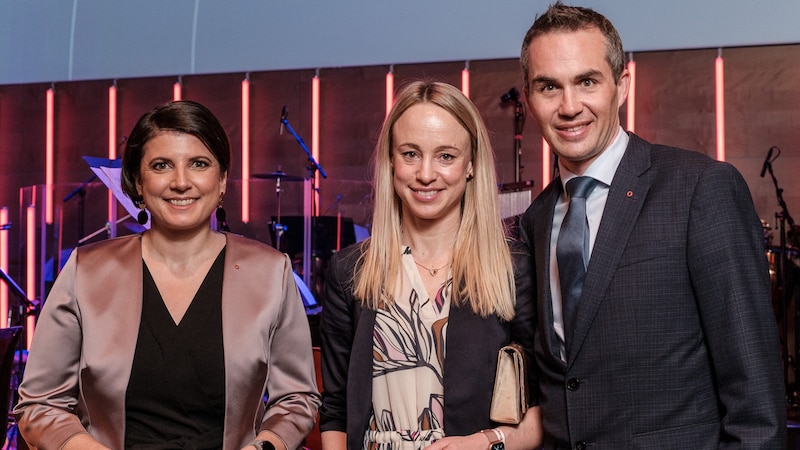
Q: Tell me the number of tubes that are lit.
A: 12